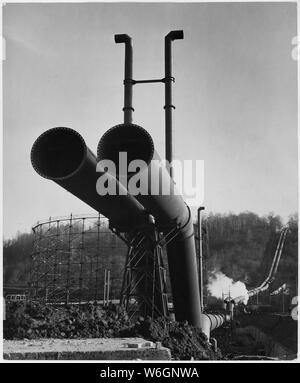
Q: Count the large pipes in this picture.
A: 2